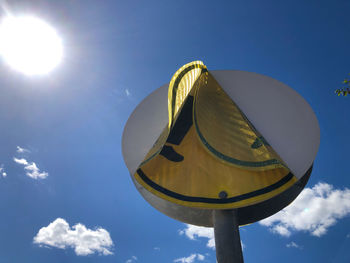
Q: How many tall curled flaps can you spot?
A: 1